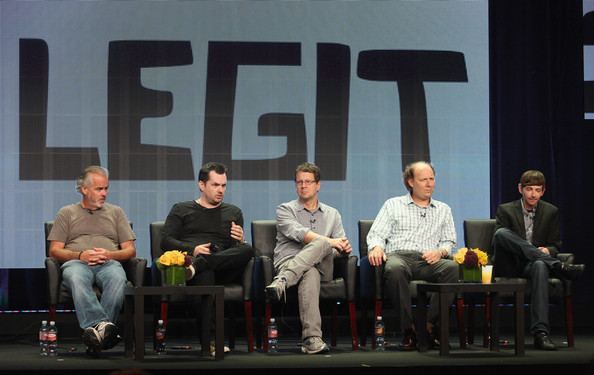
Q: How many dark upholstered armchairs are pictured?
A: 5